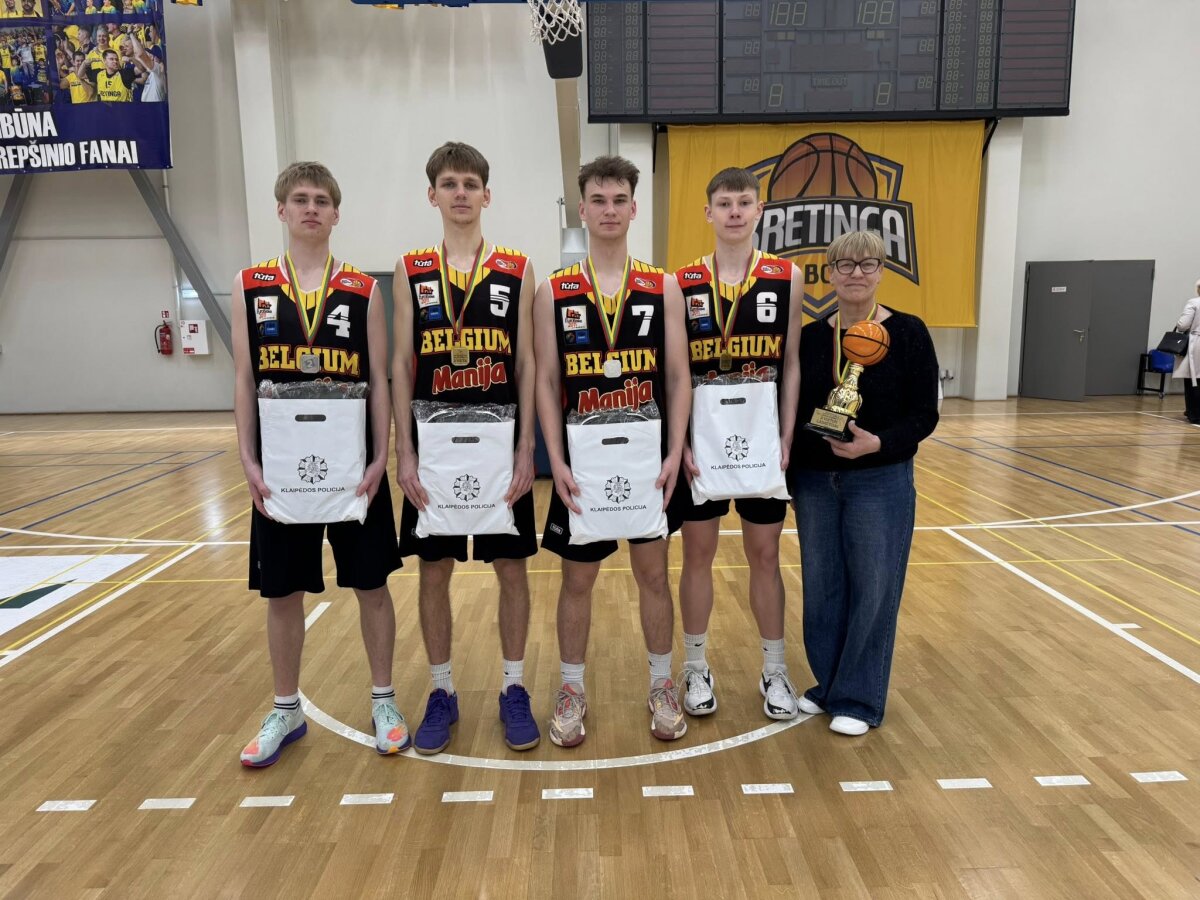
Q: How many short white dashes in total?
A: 12